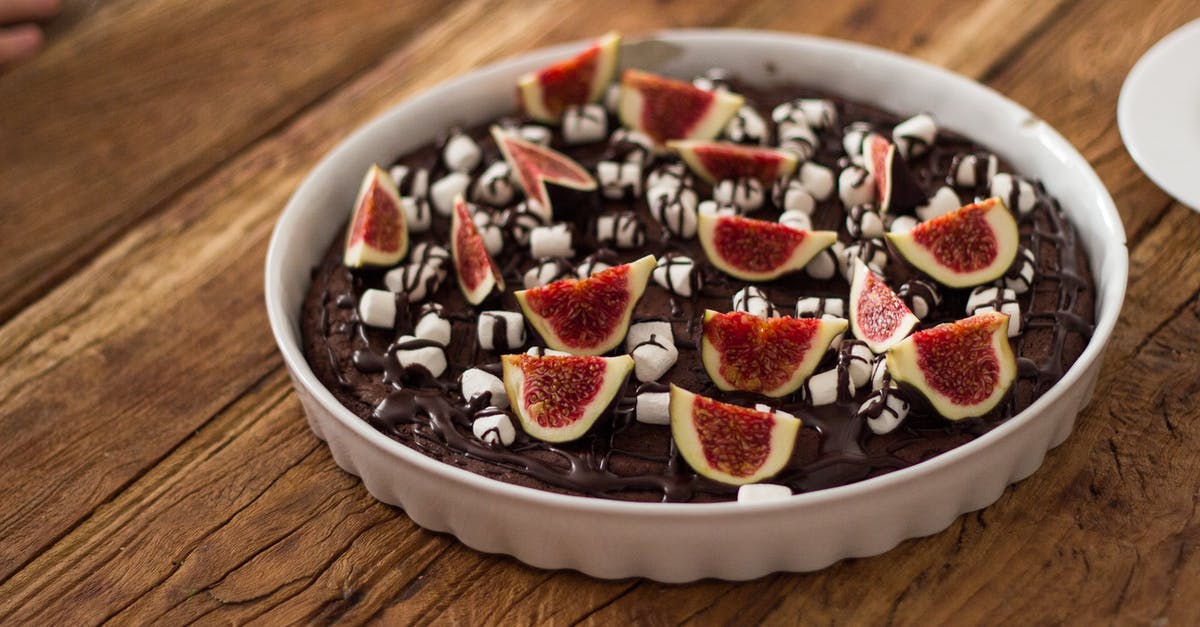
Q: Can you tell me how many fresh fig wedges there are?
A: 15